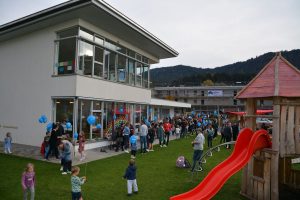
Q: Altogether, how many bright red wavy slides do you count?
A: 1